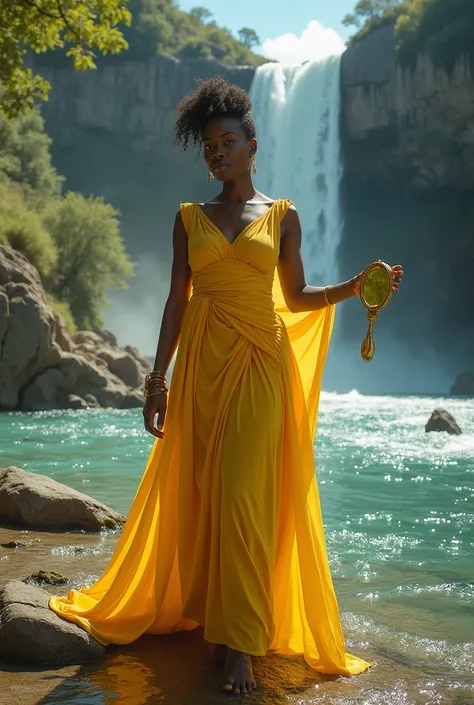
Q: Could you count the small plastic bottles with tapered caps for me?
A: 0